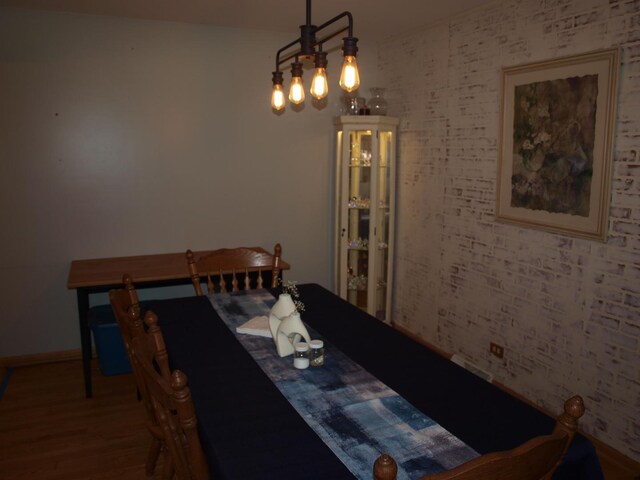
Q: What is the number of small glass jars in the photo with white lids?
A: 2